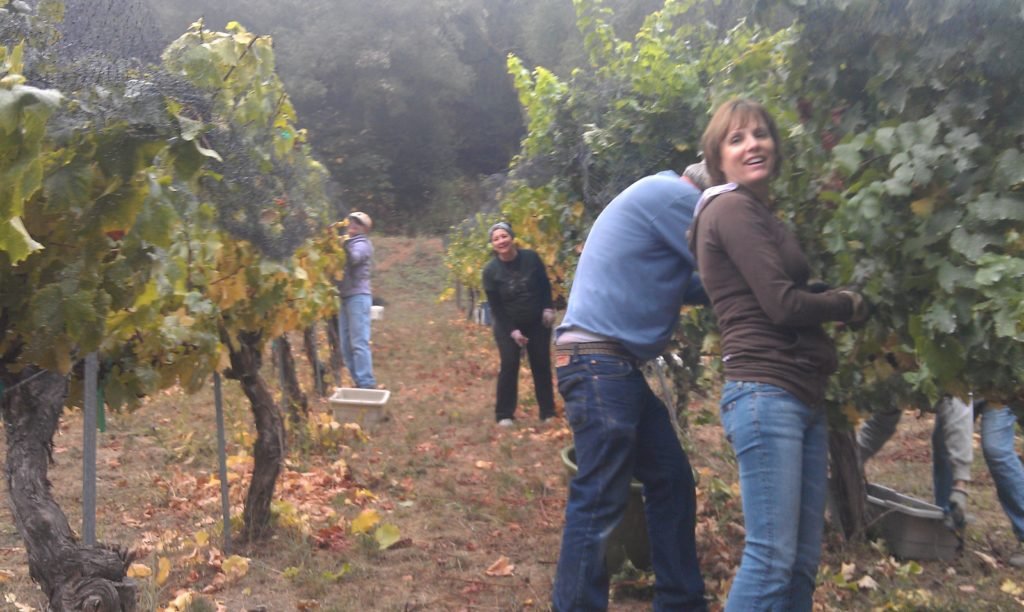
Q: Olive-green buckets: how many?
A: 1